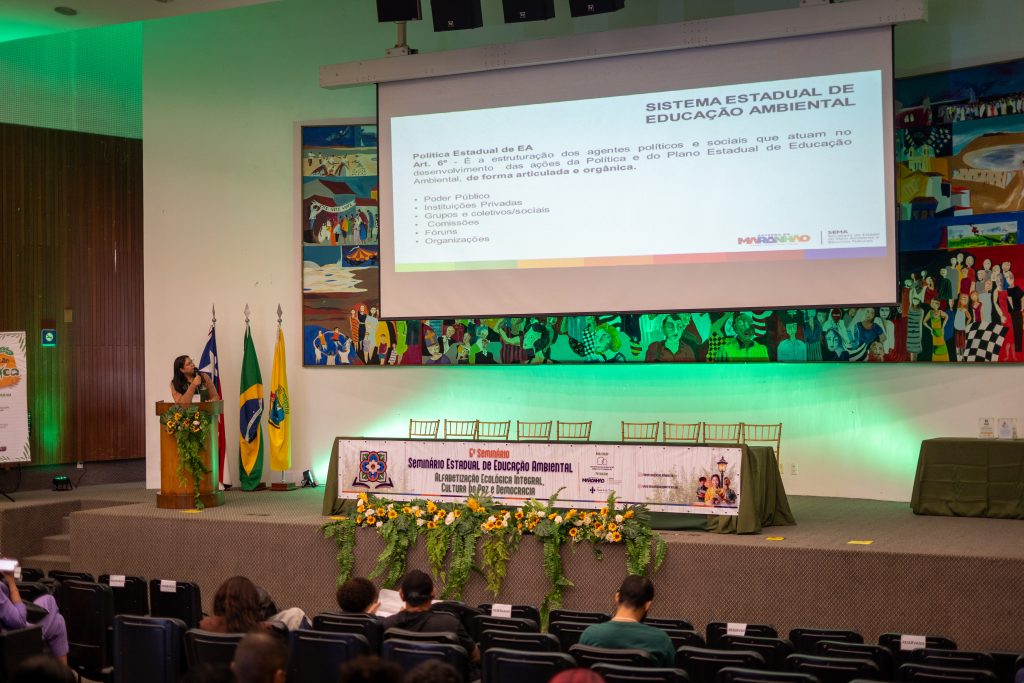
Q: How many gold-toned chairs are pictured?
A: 9